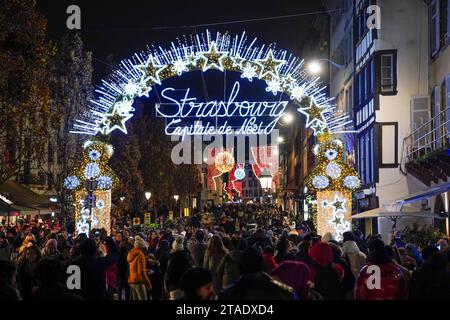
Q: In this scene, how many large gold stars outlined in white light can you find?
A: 5